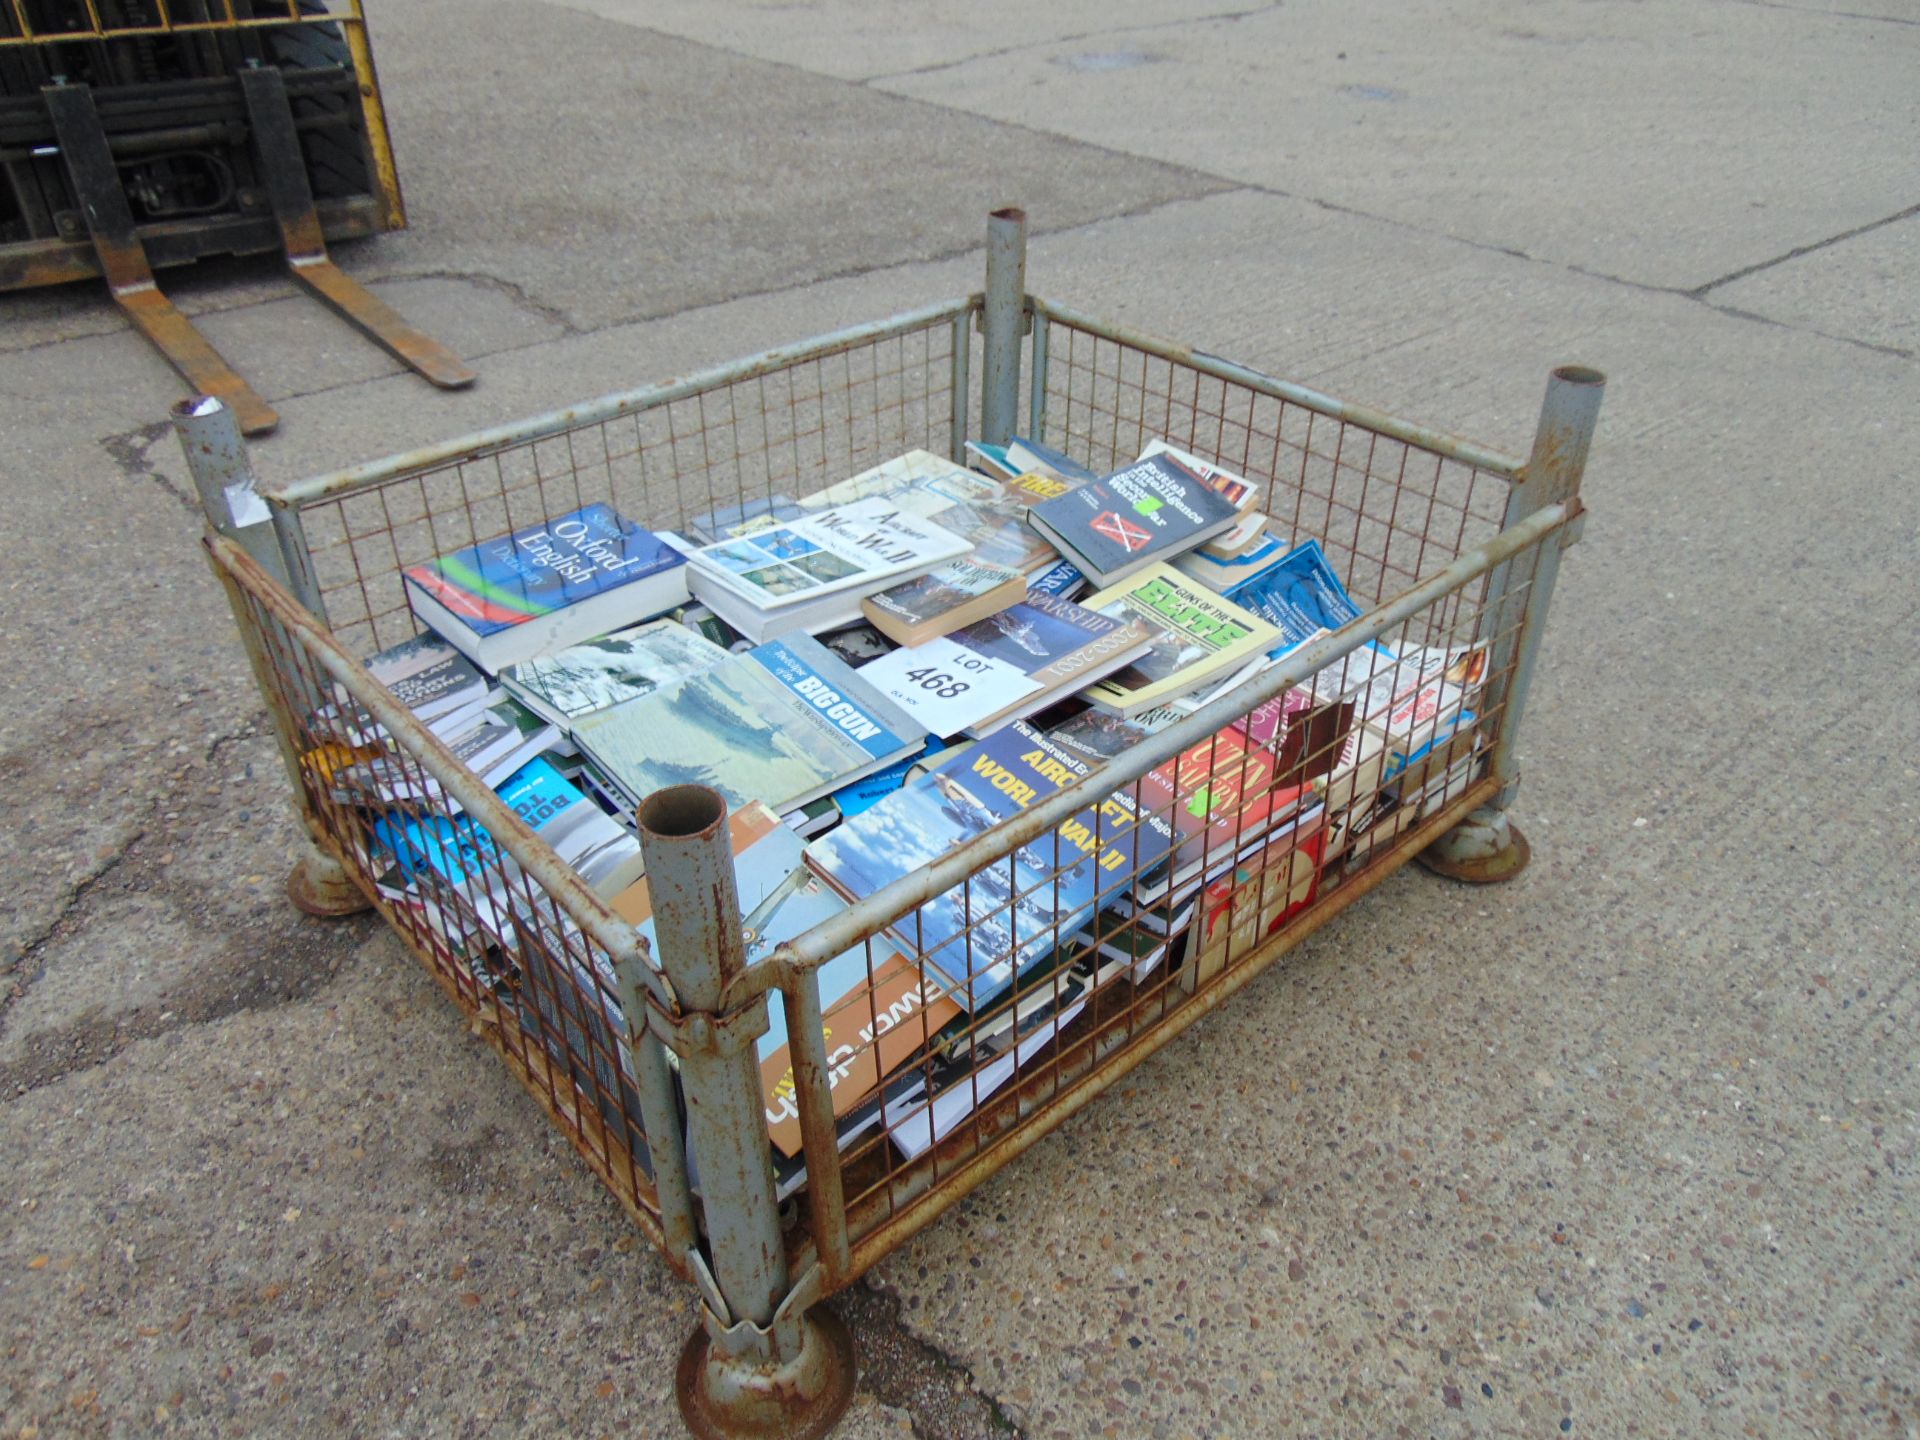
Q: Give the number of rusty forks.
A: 2